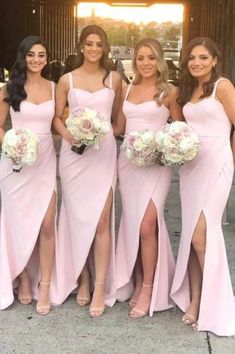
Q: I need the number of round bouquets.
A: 4